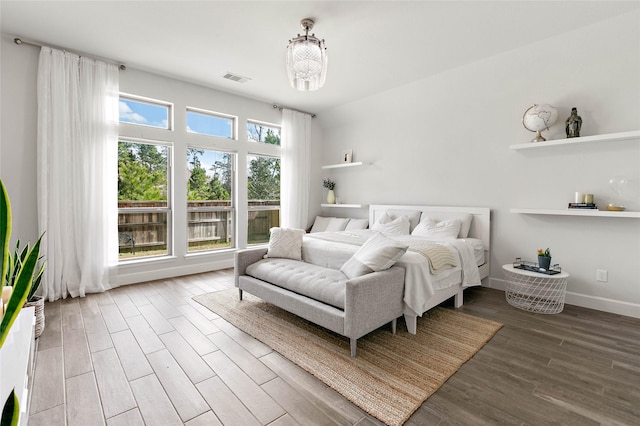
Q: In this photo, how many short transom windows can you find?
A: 3